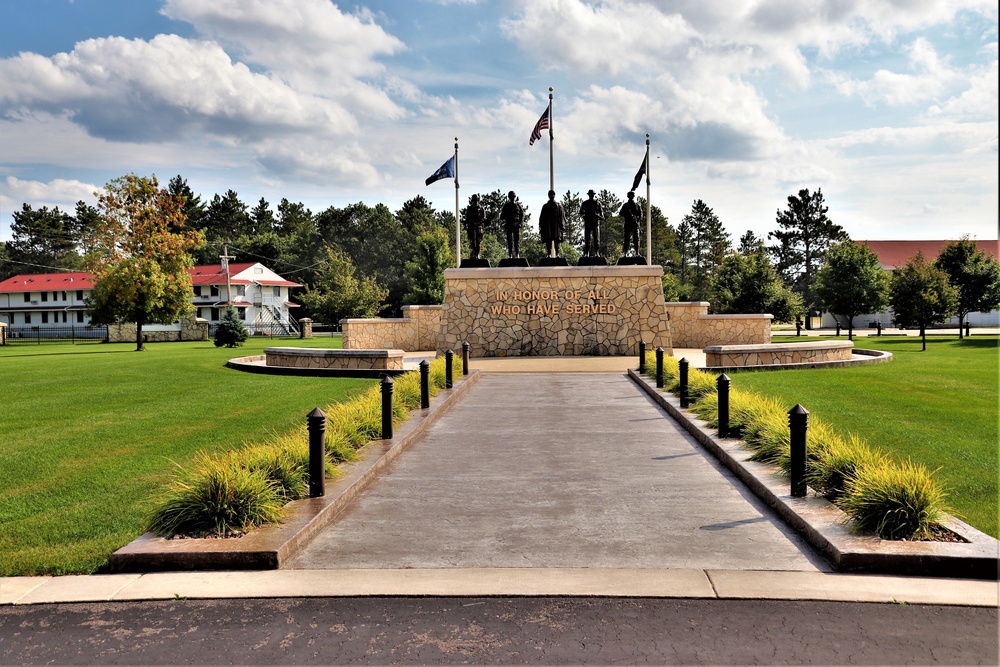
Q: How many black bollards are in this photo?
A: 10